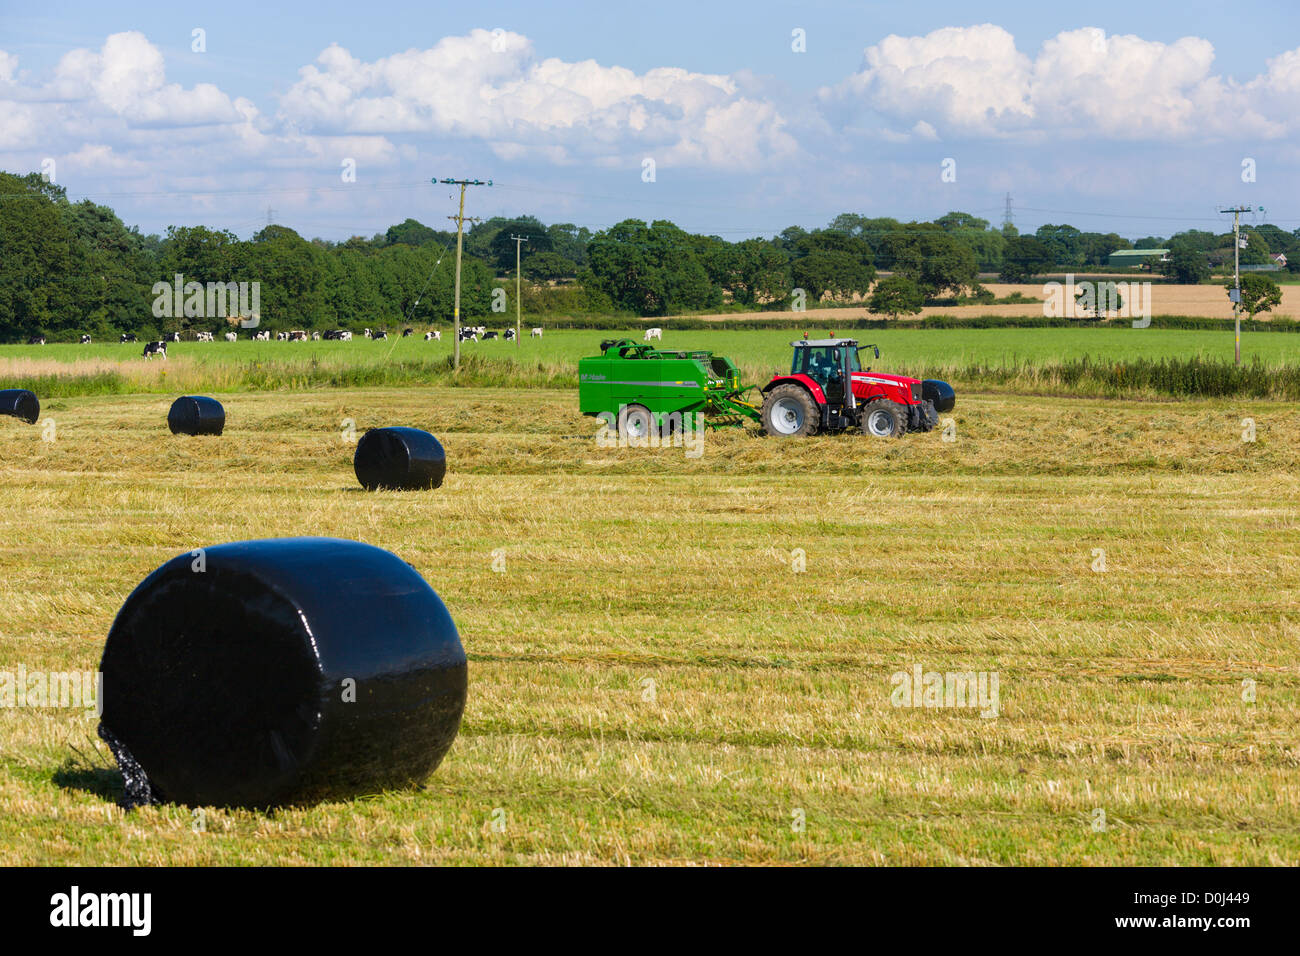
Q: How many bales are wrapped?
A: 5